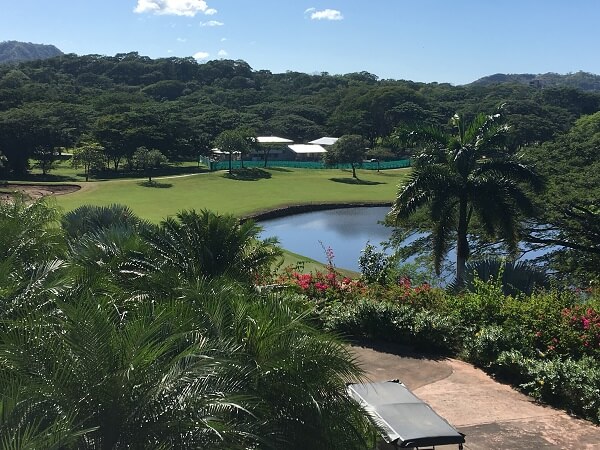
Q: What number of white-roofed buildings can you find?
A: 3